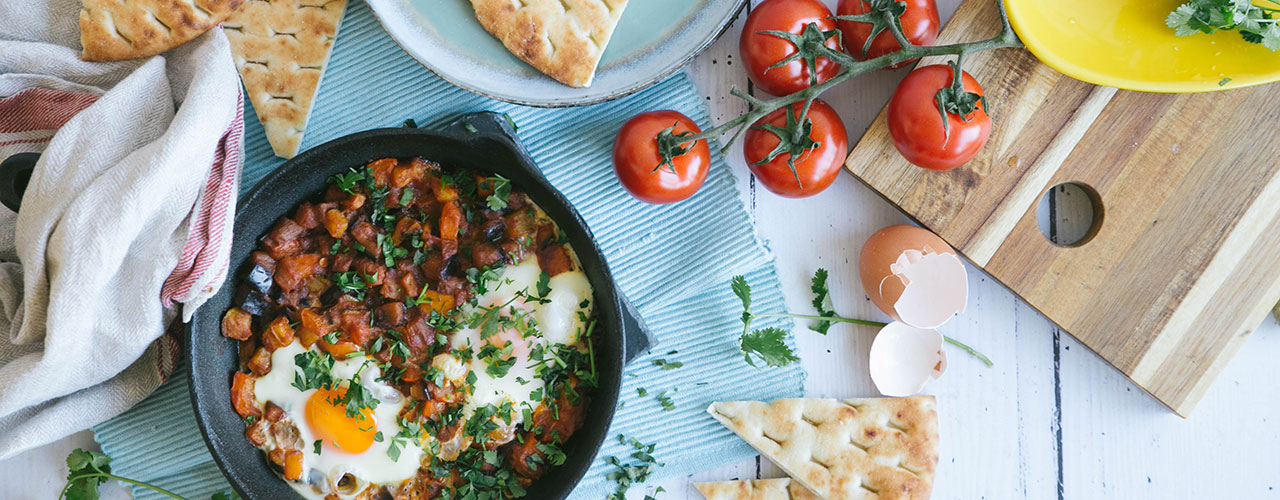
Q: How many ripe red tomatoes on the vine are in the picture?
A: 5